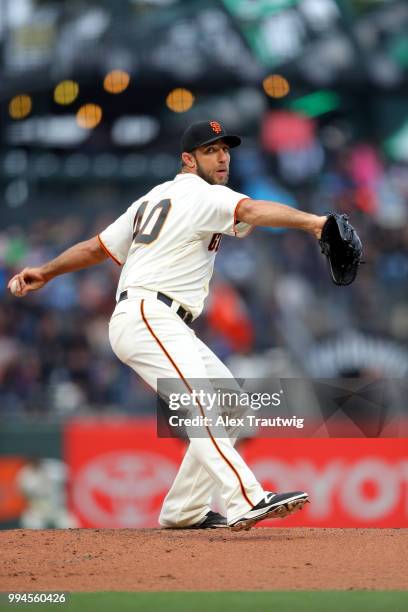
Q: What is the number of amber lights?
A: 6